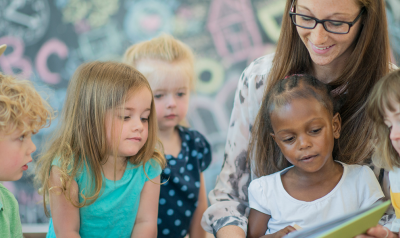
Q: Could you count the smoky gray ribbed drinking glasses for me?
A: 0